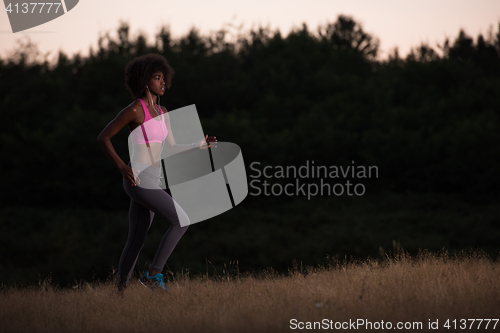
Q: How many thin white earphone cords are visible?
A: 2